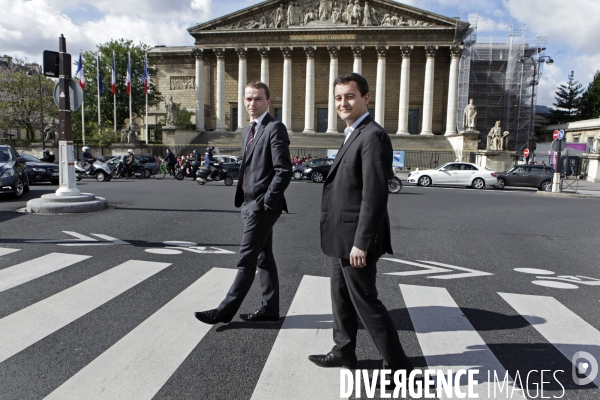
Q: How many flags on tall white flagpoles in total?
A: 5